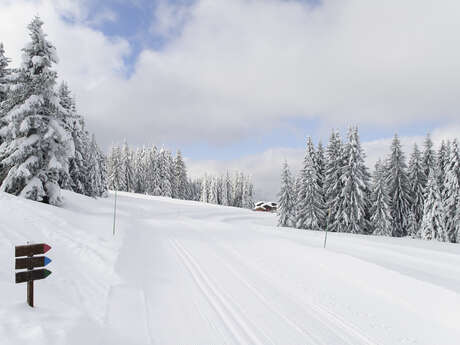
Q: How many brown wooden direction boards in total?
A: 3